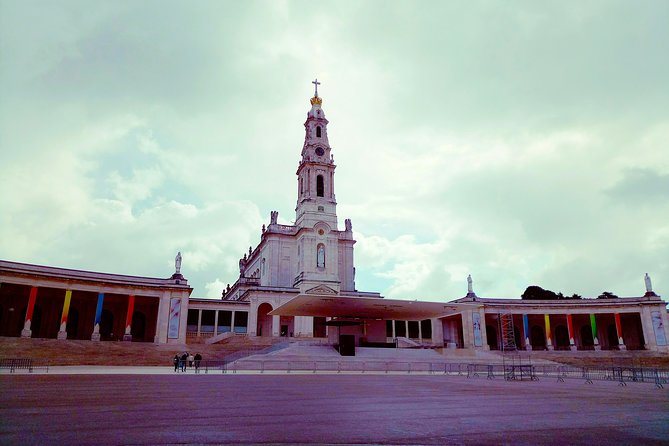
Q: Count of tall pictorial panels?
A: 3